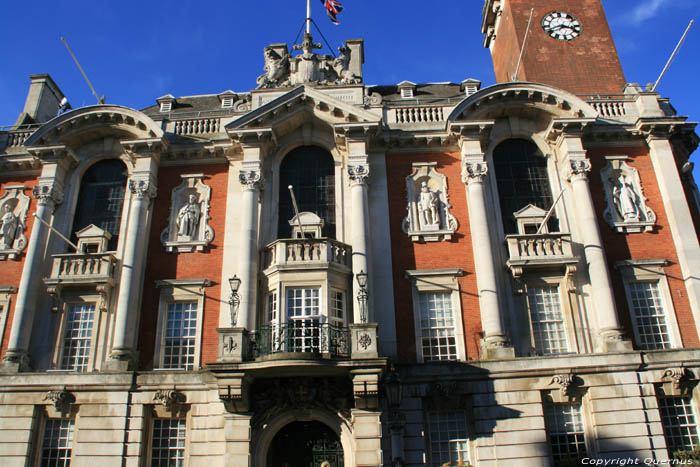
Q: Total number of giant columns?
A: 6